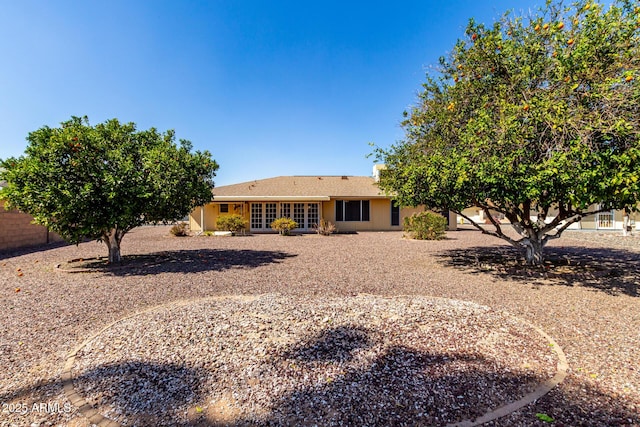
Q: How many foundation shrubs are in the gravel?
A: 5